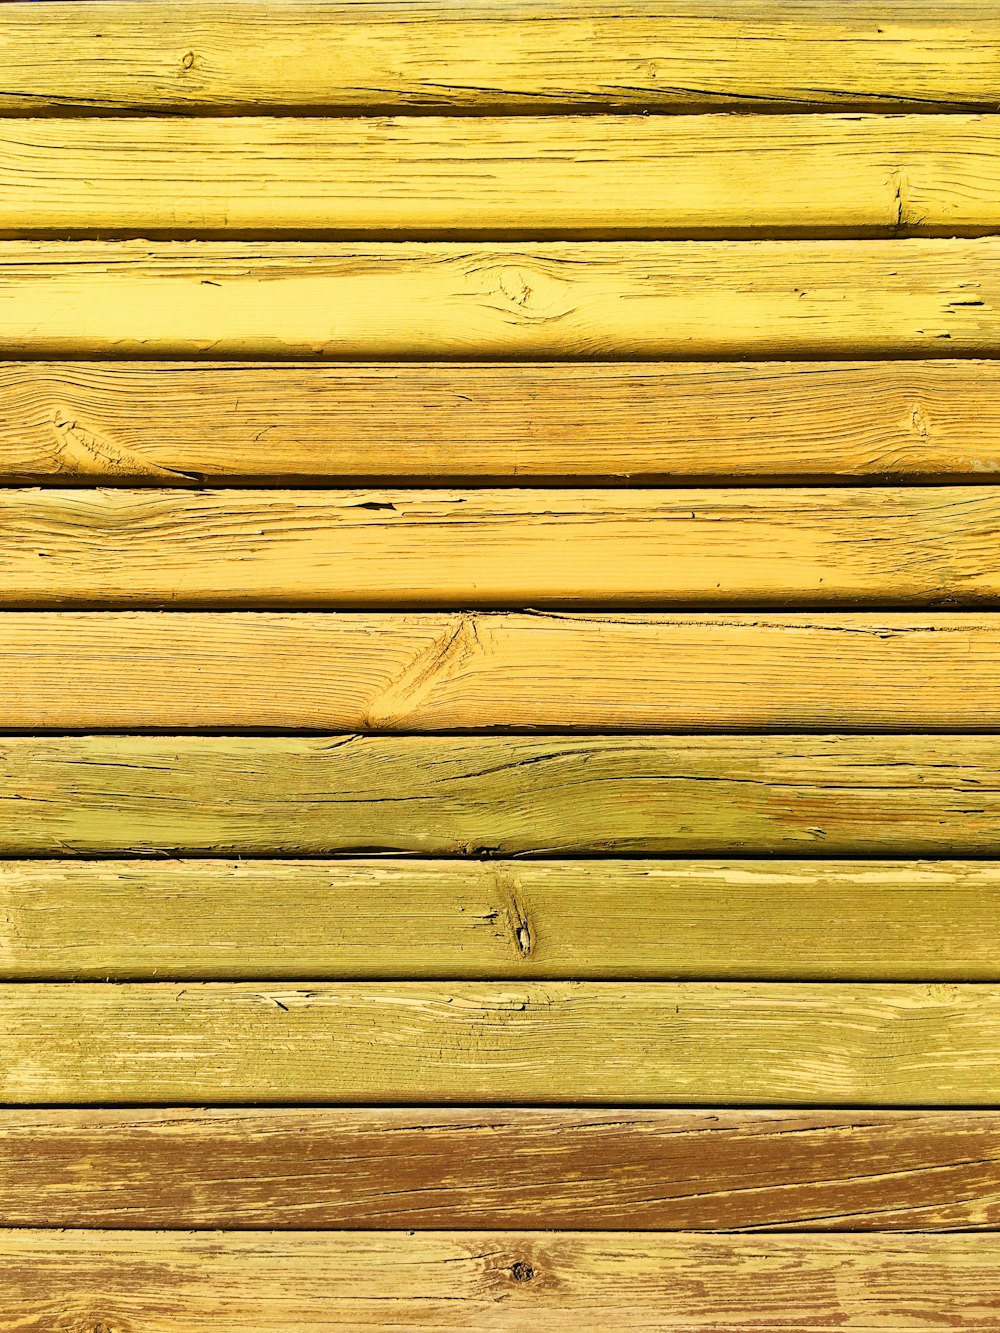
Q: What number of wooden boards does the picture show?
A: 11